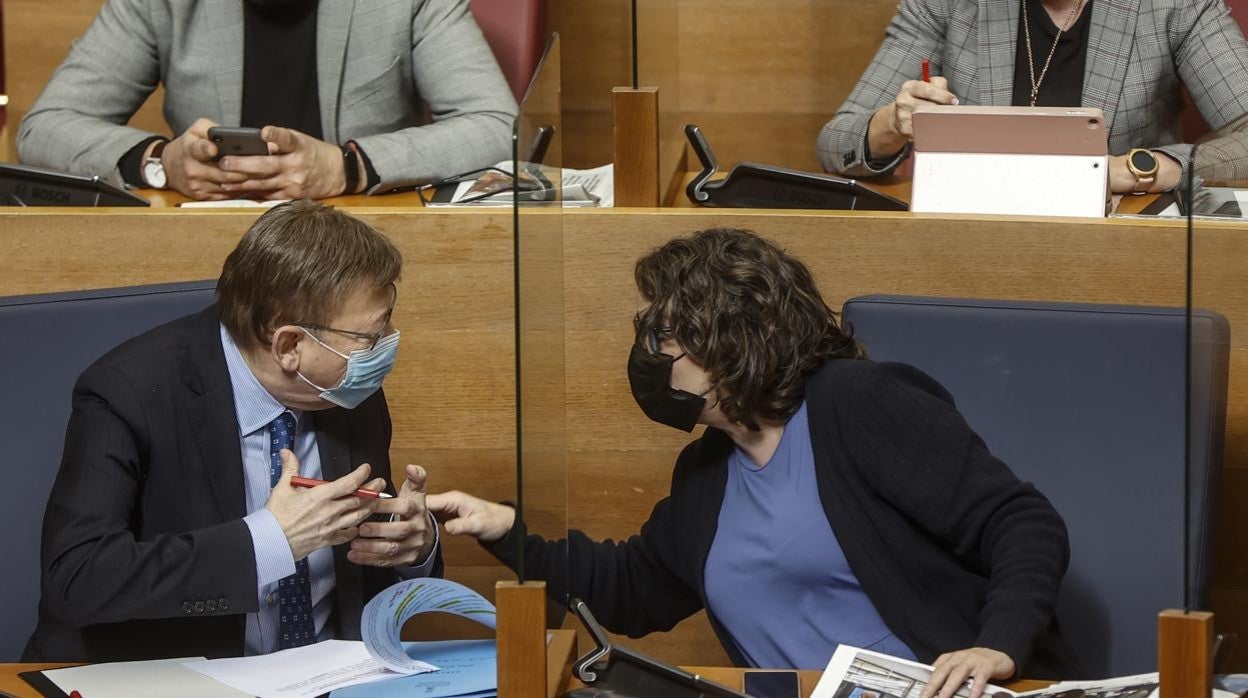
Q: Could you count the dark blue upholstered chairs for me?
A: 2